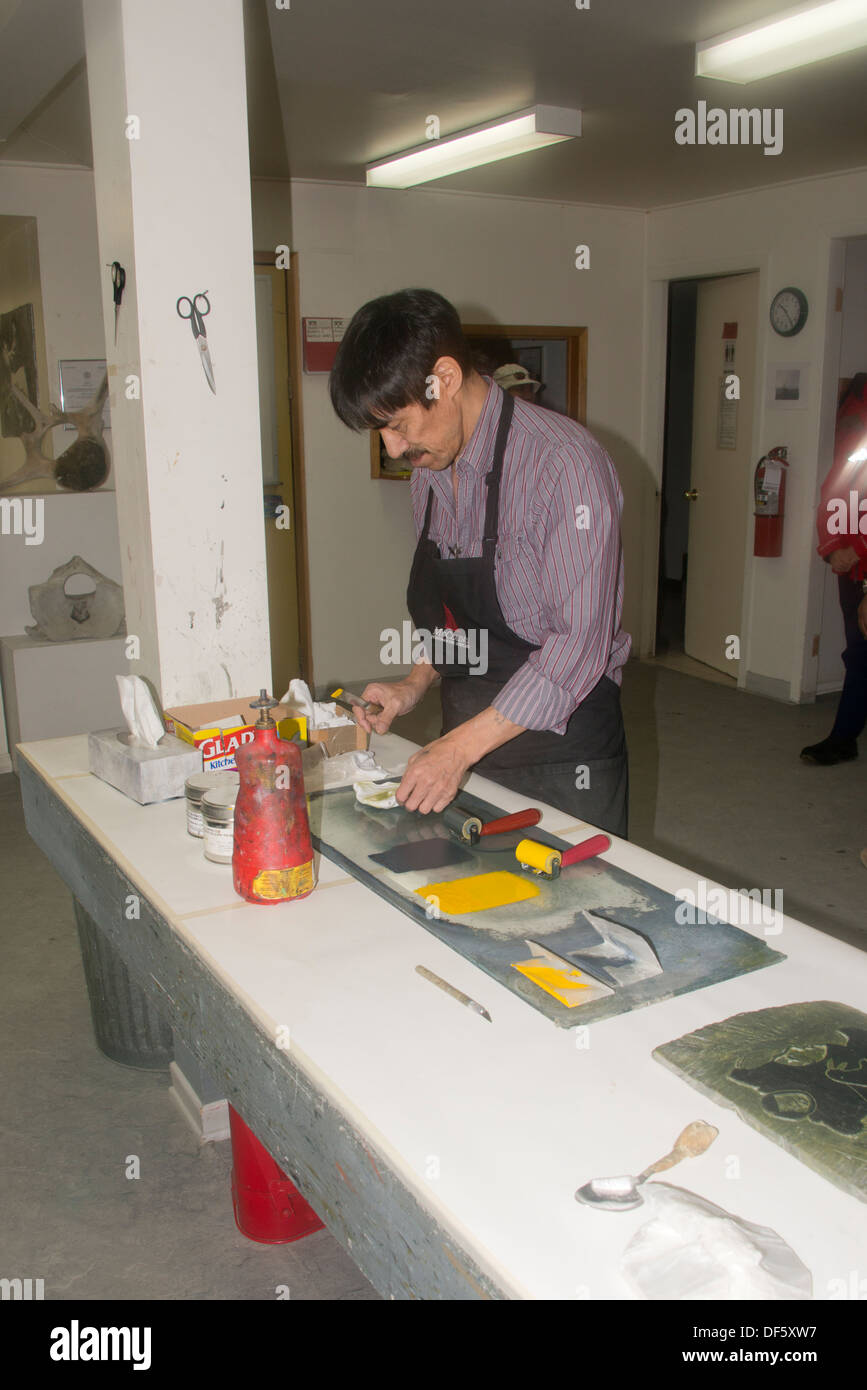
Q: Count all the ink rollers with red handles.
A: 2